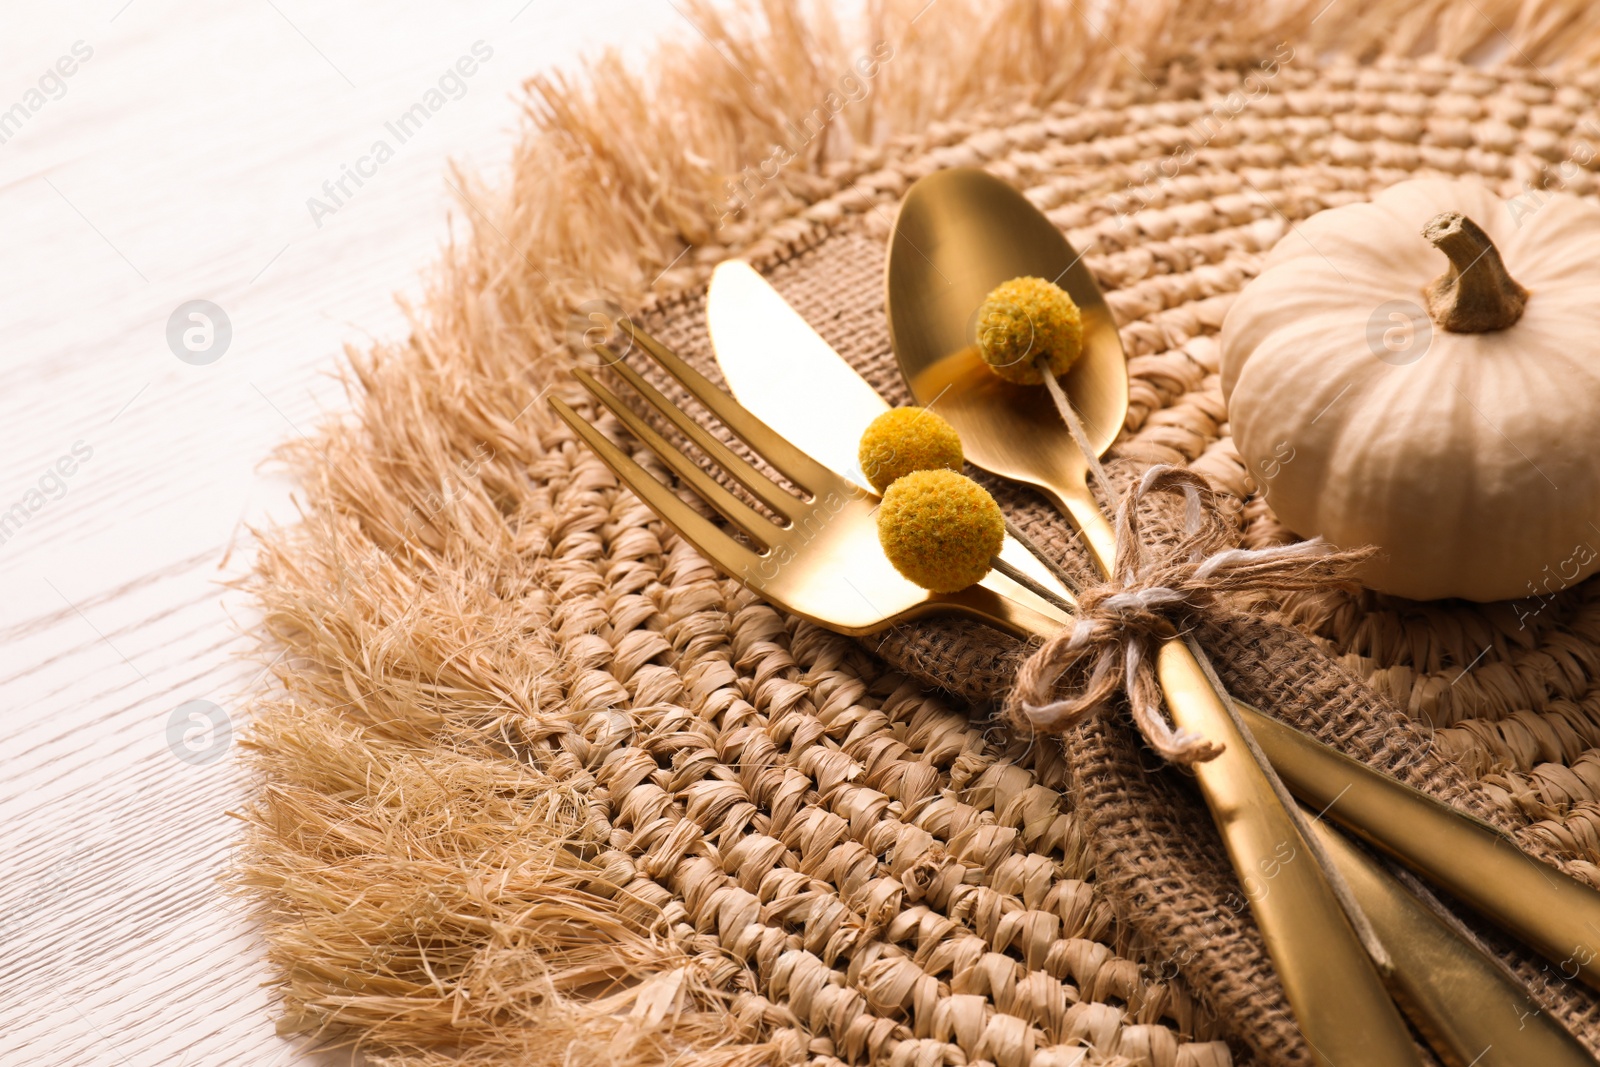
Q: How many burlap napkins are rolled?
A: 1